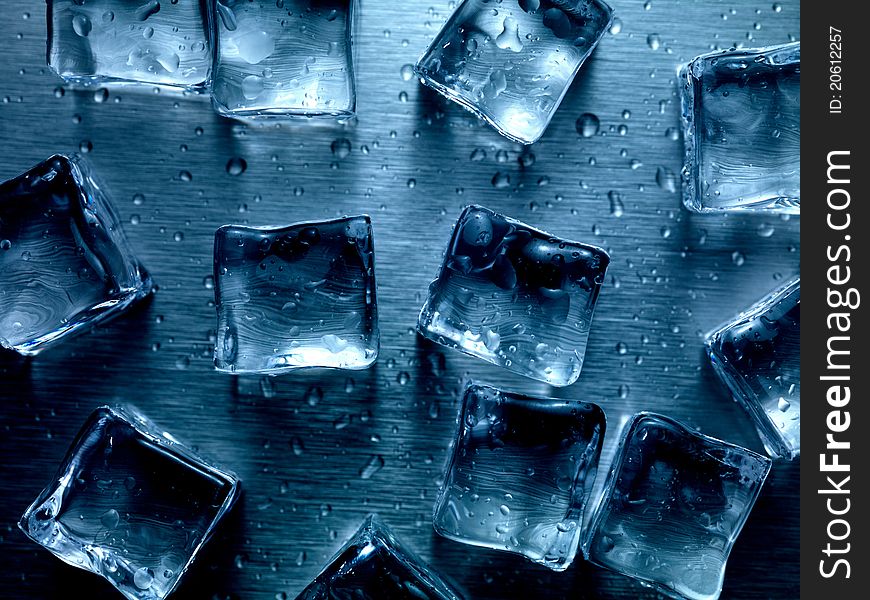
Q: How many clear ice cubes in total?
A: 12